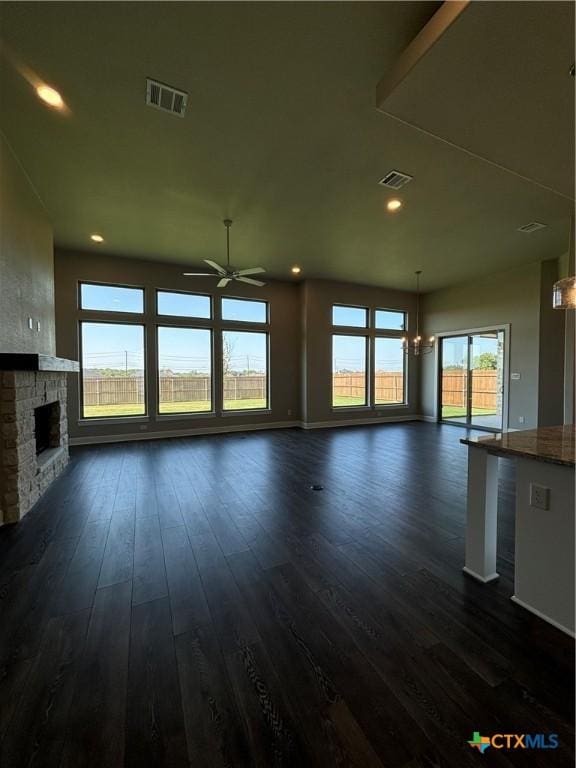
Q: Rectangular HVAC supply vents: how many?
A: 3